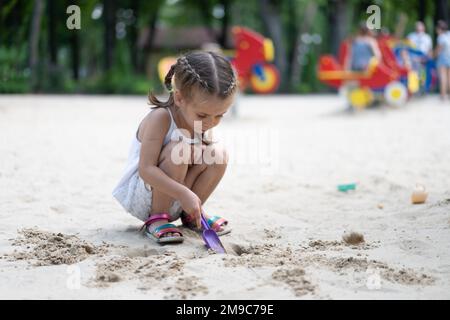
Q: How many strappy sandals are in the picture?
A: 2